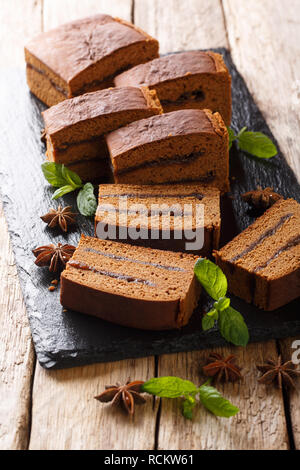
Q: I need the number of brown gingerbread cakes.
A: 7